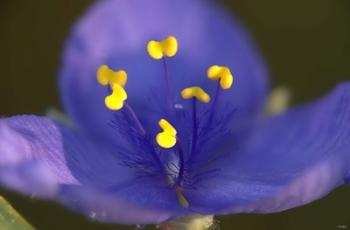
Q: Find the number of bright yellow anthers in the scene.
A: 6